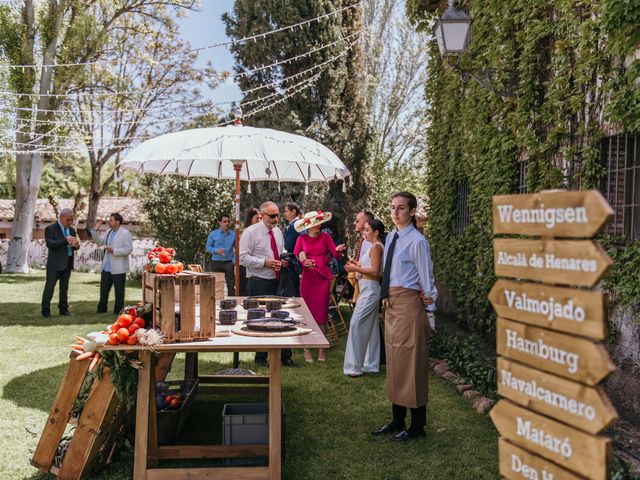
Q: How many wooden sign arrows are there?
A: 7